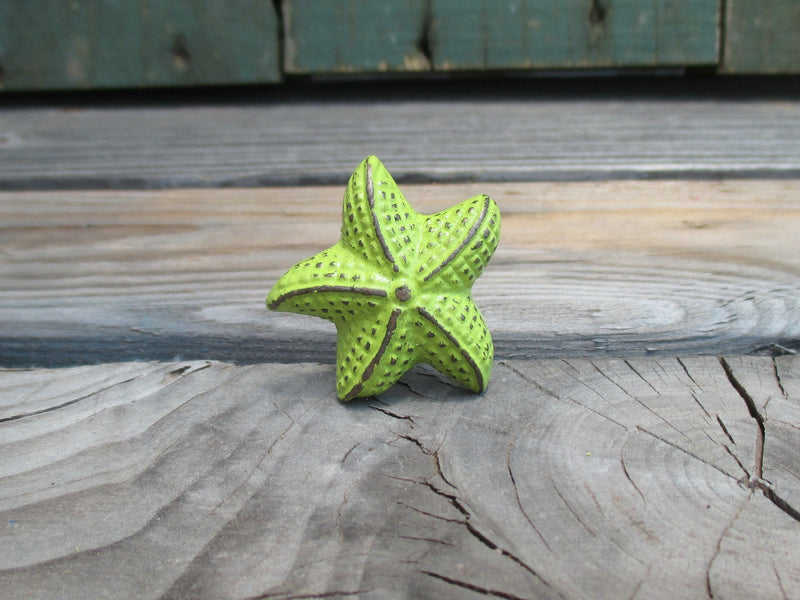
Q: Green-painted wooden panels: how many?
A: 3